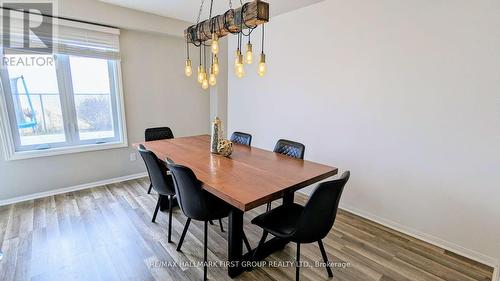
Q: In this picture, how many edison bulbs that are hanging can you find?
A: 10